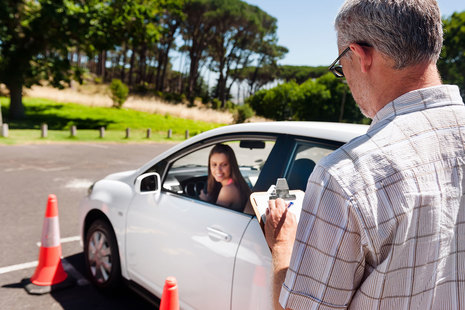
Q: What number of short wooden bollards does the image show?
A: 8